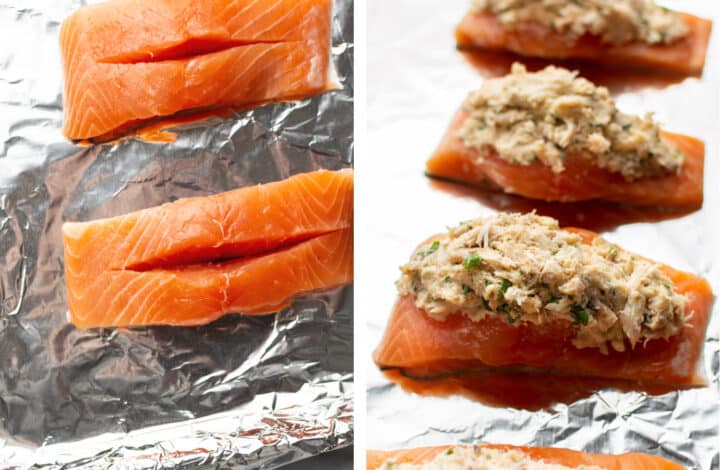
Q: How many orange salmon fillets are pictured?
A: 6